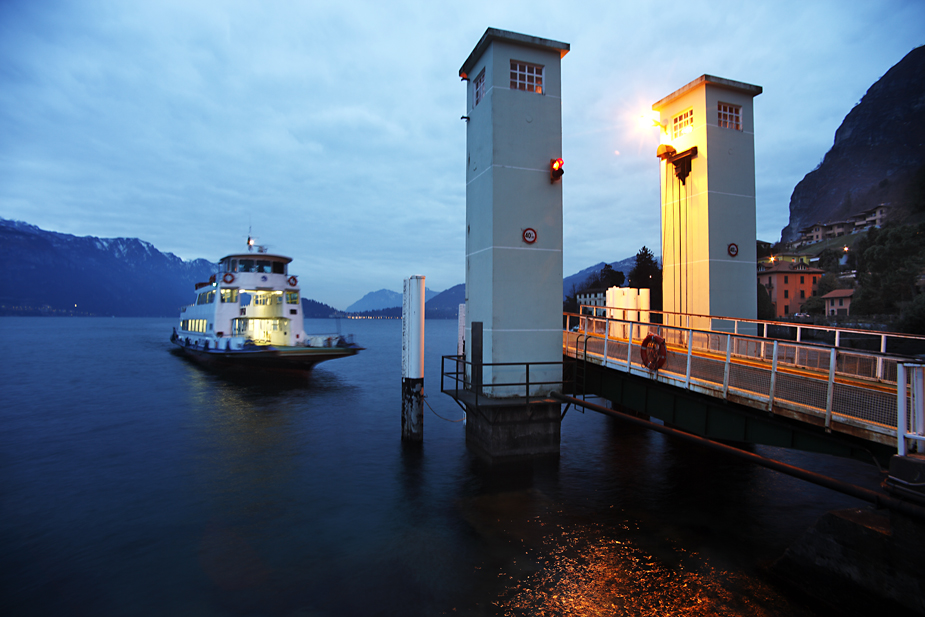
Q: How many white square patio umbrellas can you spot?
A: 0